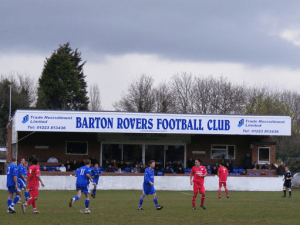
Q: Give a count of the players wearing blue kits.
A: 6